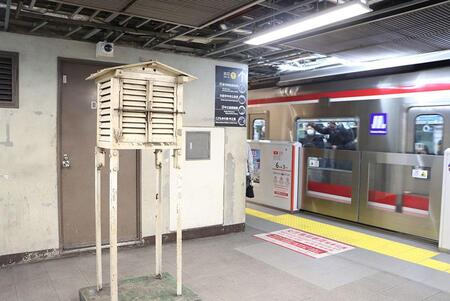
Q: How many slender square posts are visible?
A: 4